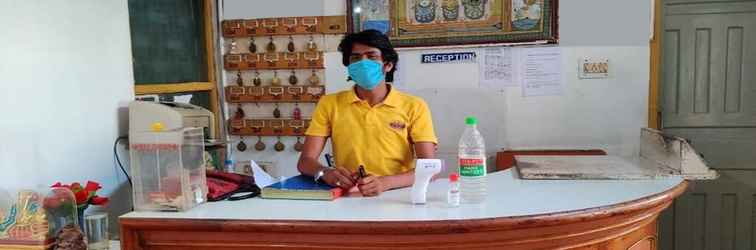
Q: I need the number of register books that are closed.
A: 1